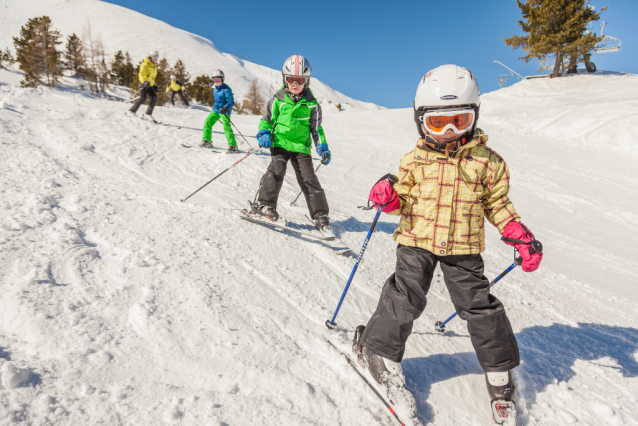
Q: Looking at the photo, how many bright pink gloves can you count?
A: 2